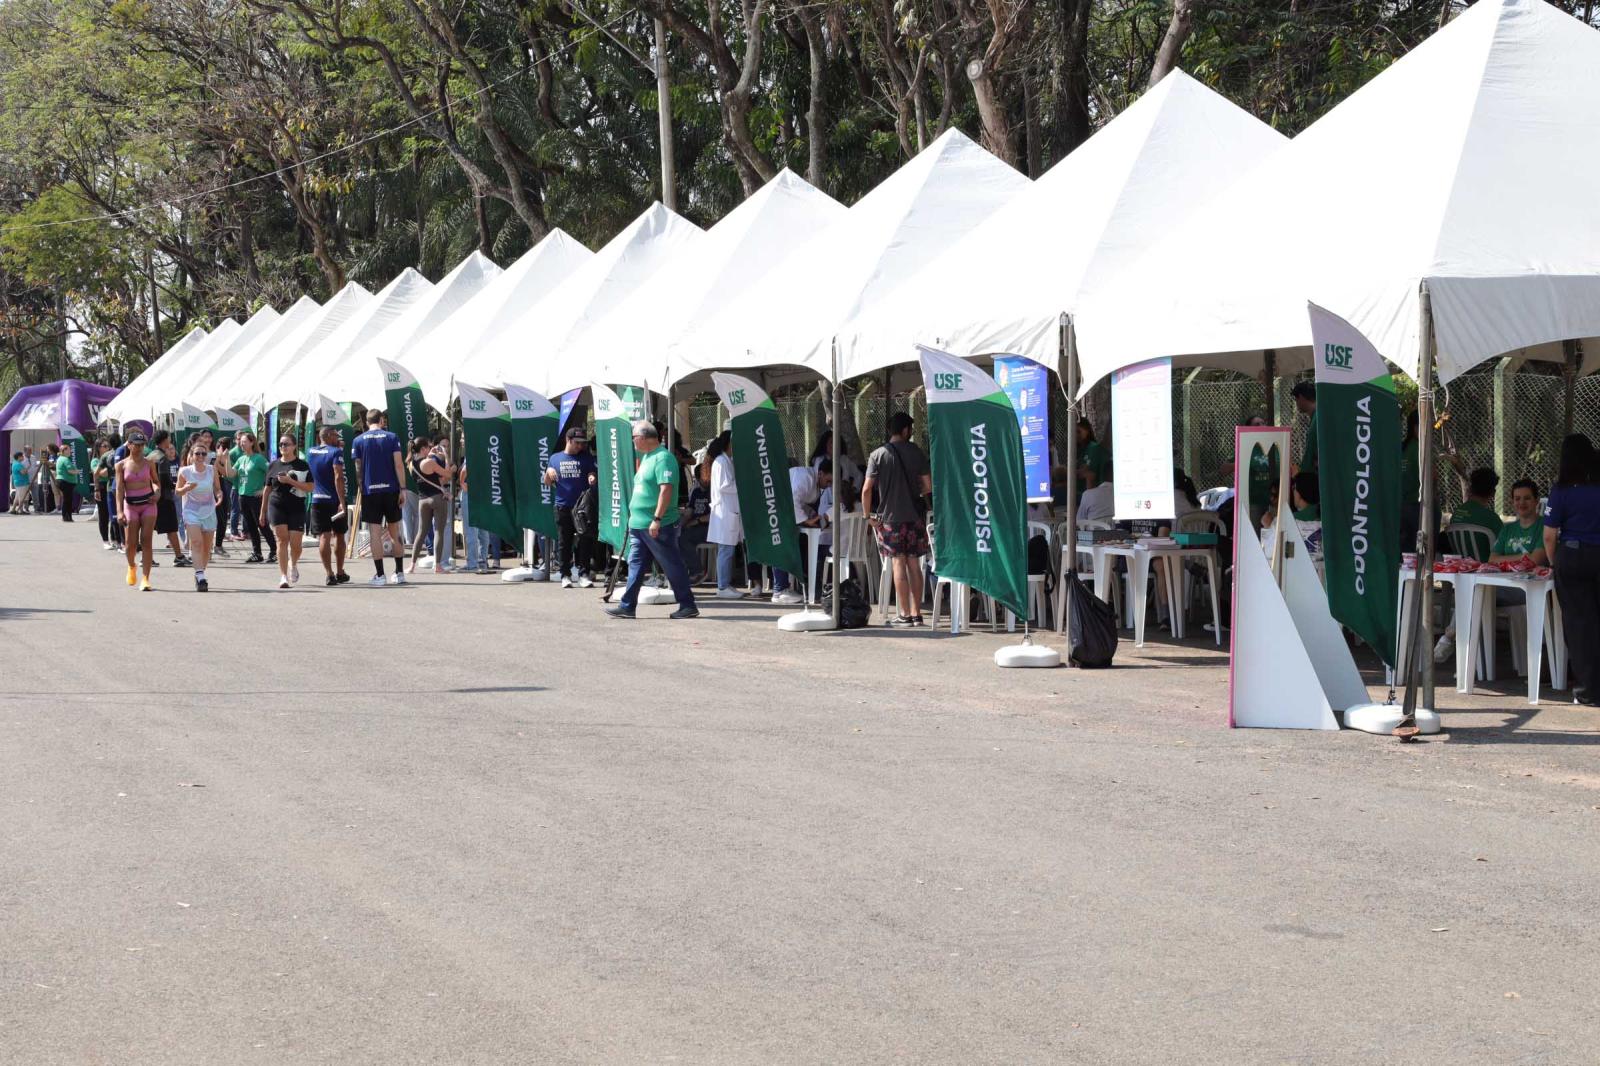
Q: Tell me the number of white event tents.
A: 13